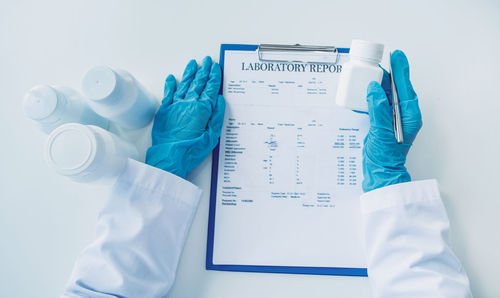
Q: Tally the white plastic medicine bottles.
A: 4